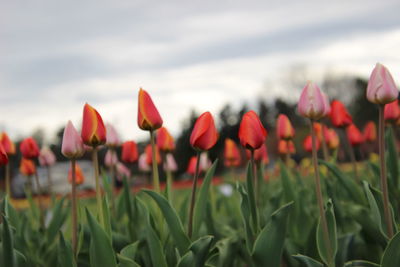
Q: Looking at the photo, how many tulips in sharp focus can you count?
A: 7